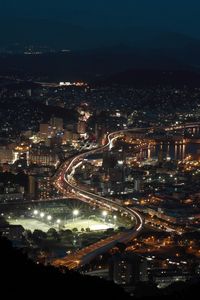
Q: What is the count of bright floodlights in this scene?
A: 7